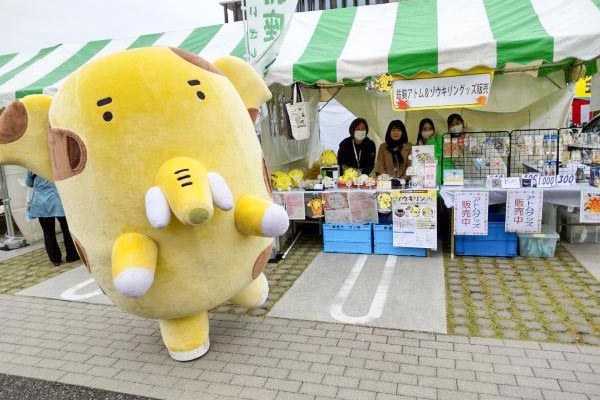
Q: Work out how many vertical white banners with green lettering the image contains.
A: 1